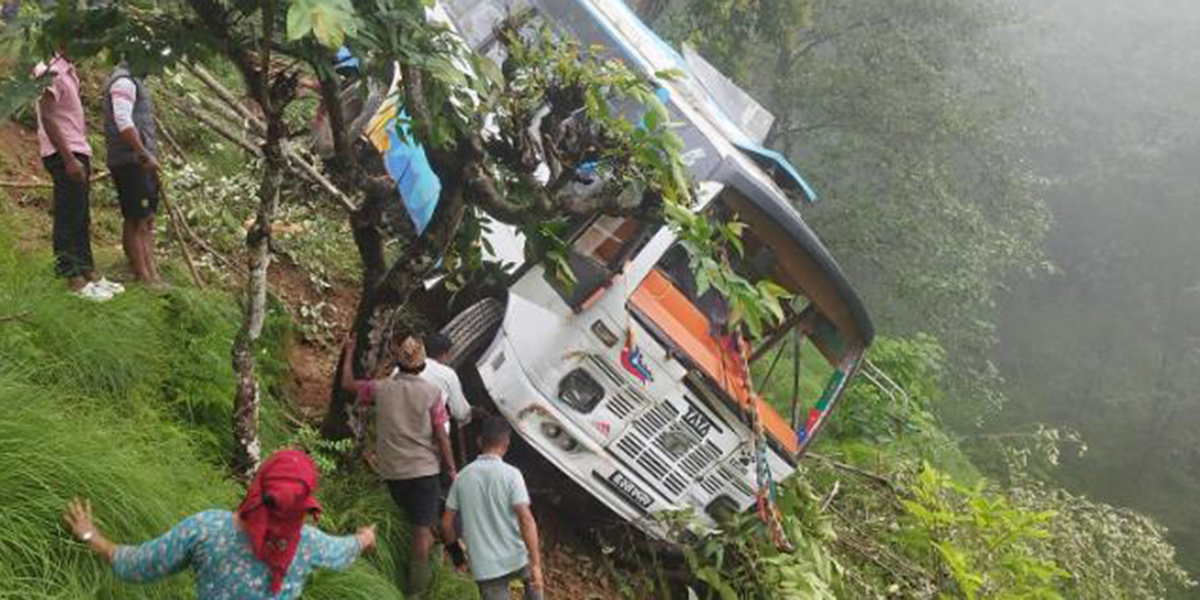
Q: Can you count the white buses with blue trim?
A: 1